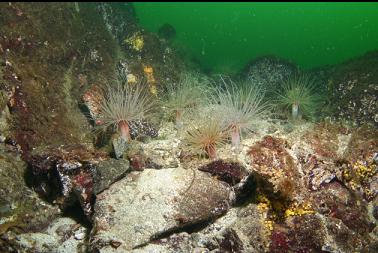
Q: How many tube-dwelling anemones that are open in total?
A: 5